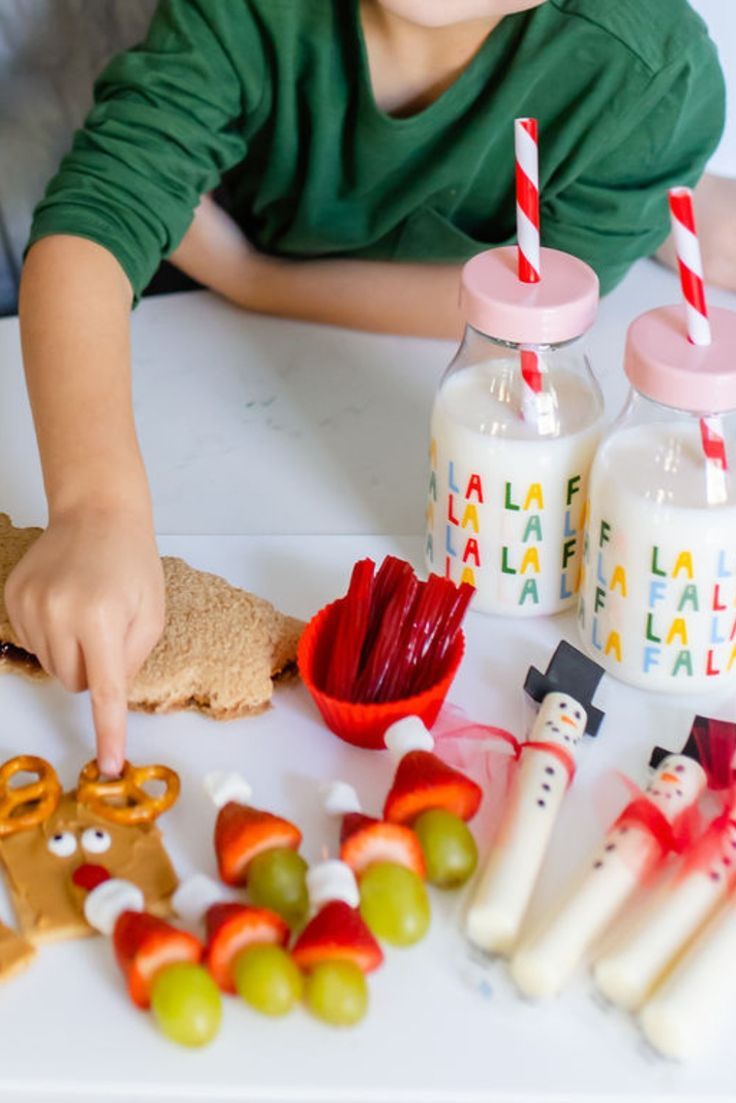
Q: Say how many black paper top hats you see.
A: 2